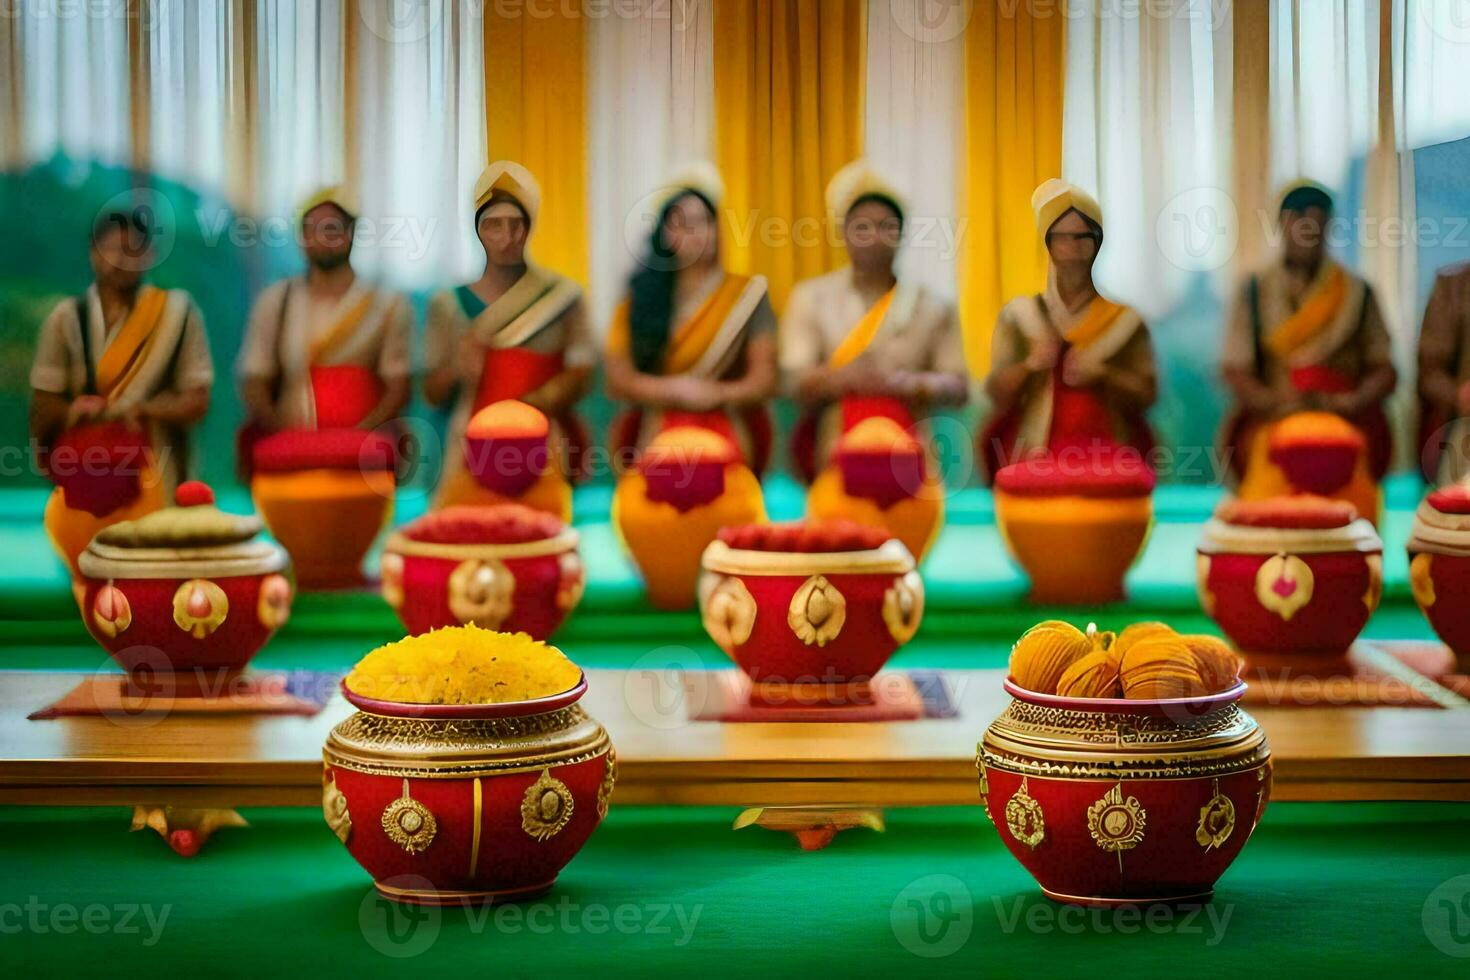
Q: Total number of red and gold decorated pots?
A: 7